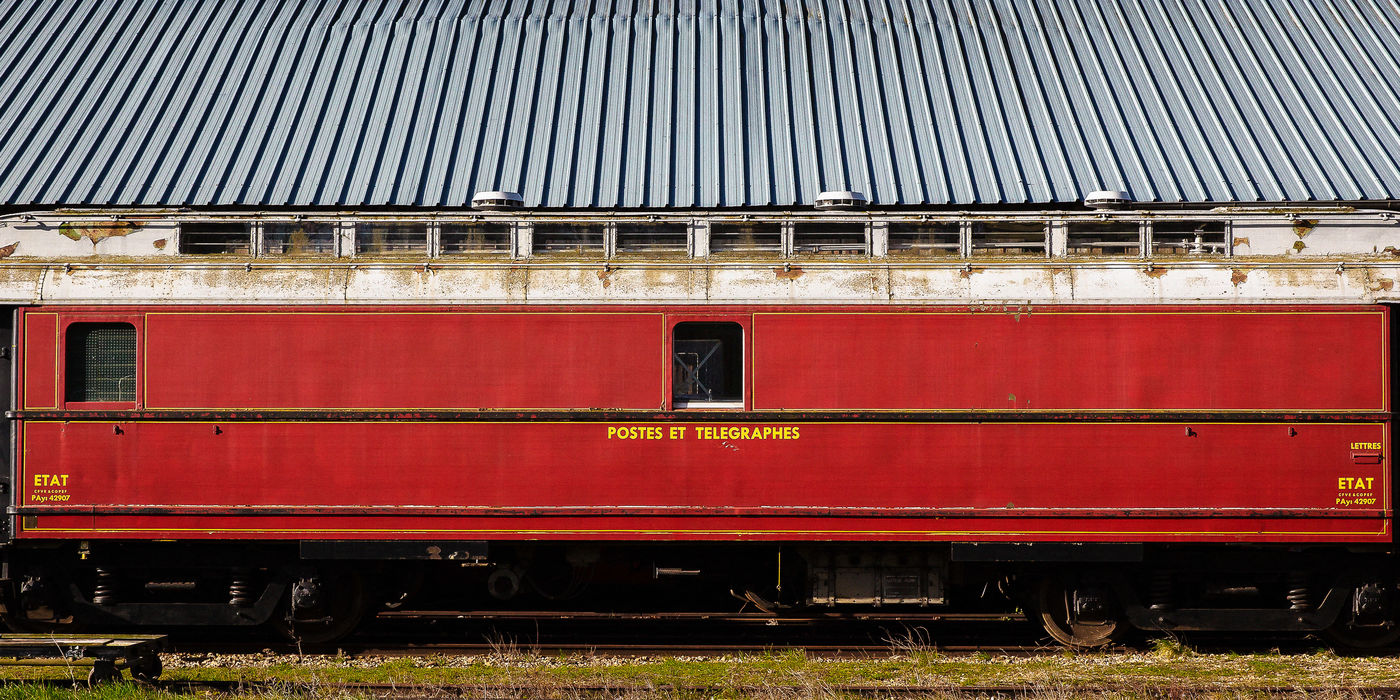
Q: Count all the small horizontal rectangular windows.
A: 12